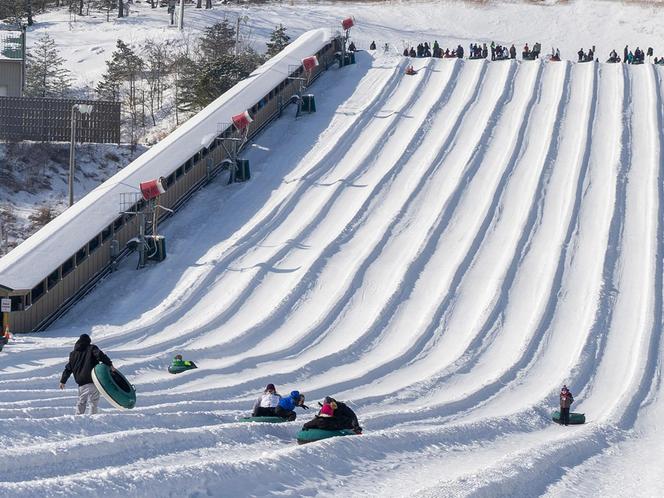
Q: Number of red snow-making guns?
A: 4